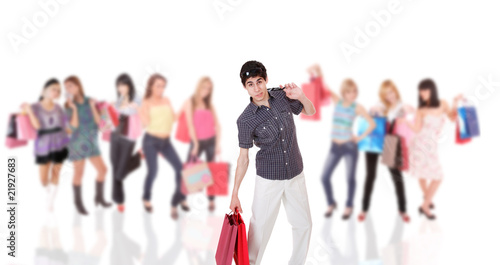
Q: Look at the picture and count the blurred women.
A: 8